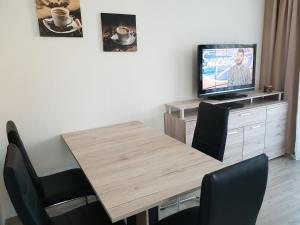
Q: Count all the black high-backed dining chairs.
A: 4